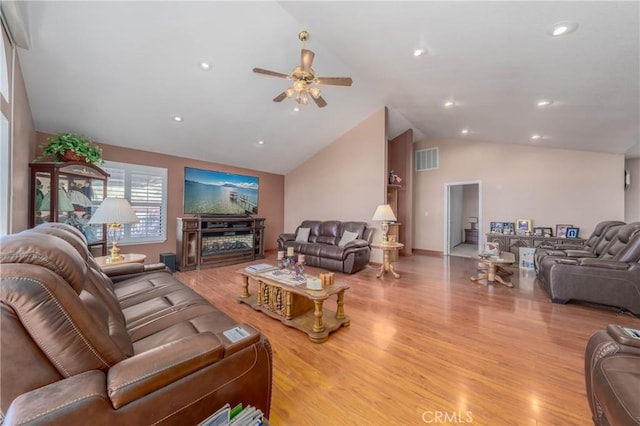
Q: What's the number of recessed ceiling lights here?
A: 10